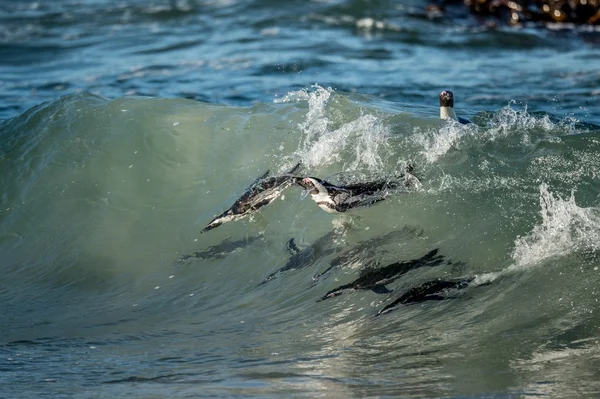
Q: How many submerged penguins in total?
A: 5